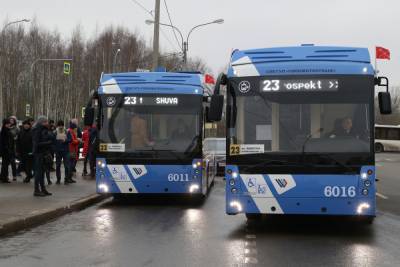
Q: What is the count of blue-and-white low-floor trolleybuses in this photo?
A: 2